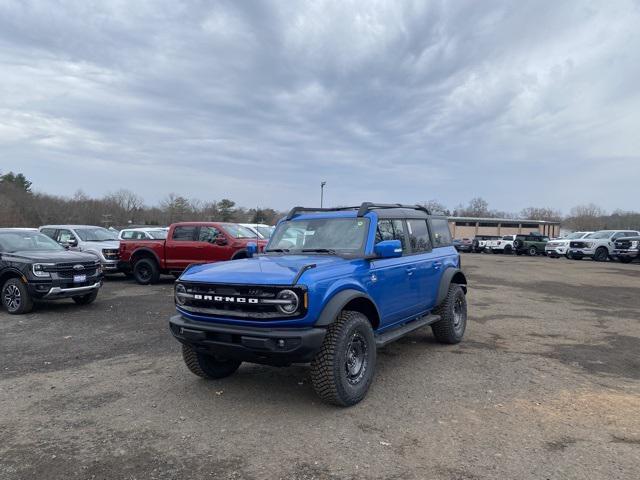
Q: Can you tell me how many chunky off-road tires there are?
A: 3